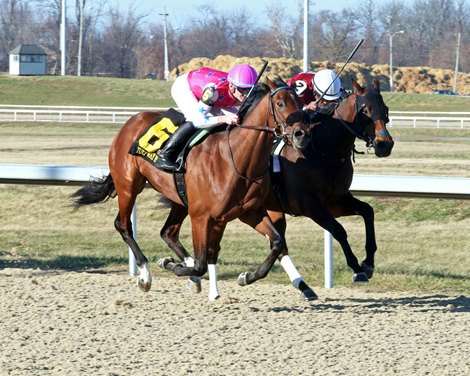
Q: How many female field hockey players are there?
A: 0